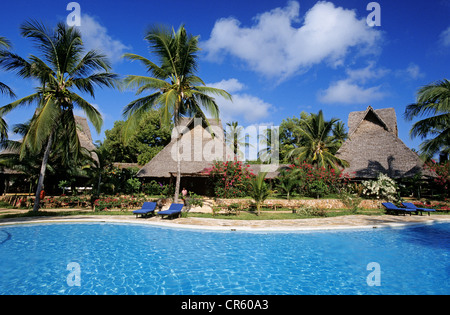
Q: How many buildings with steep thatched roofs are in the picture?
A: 3